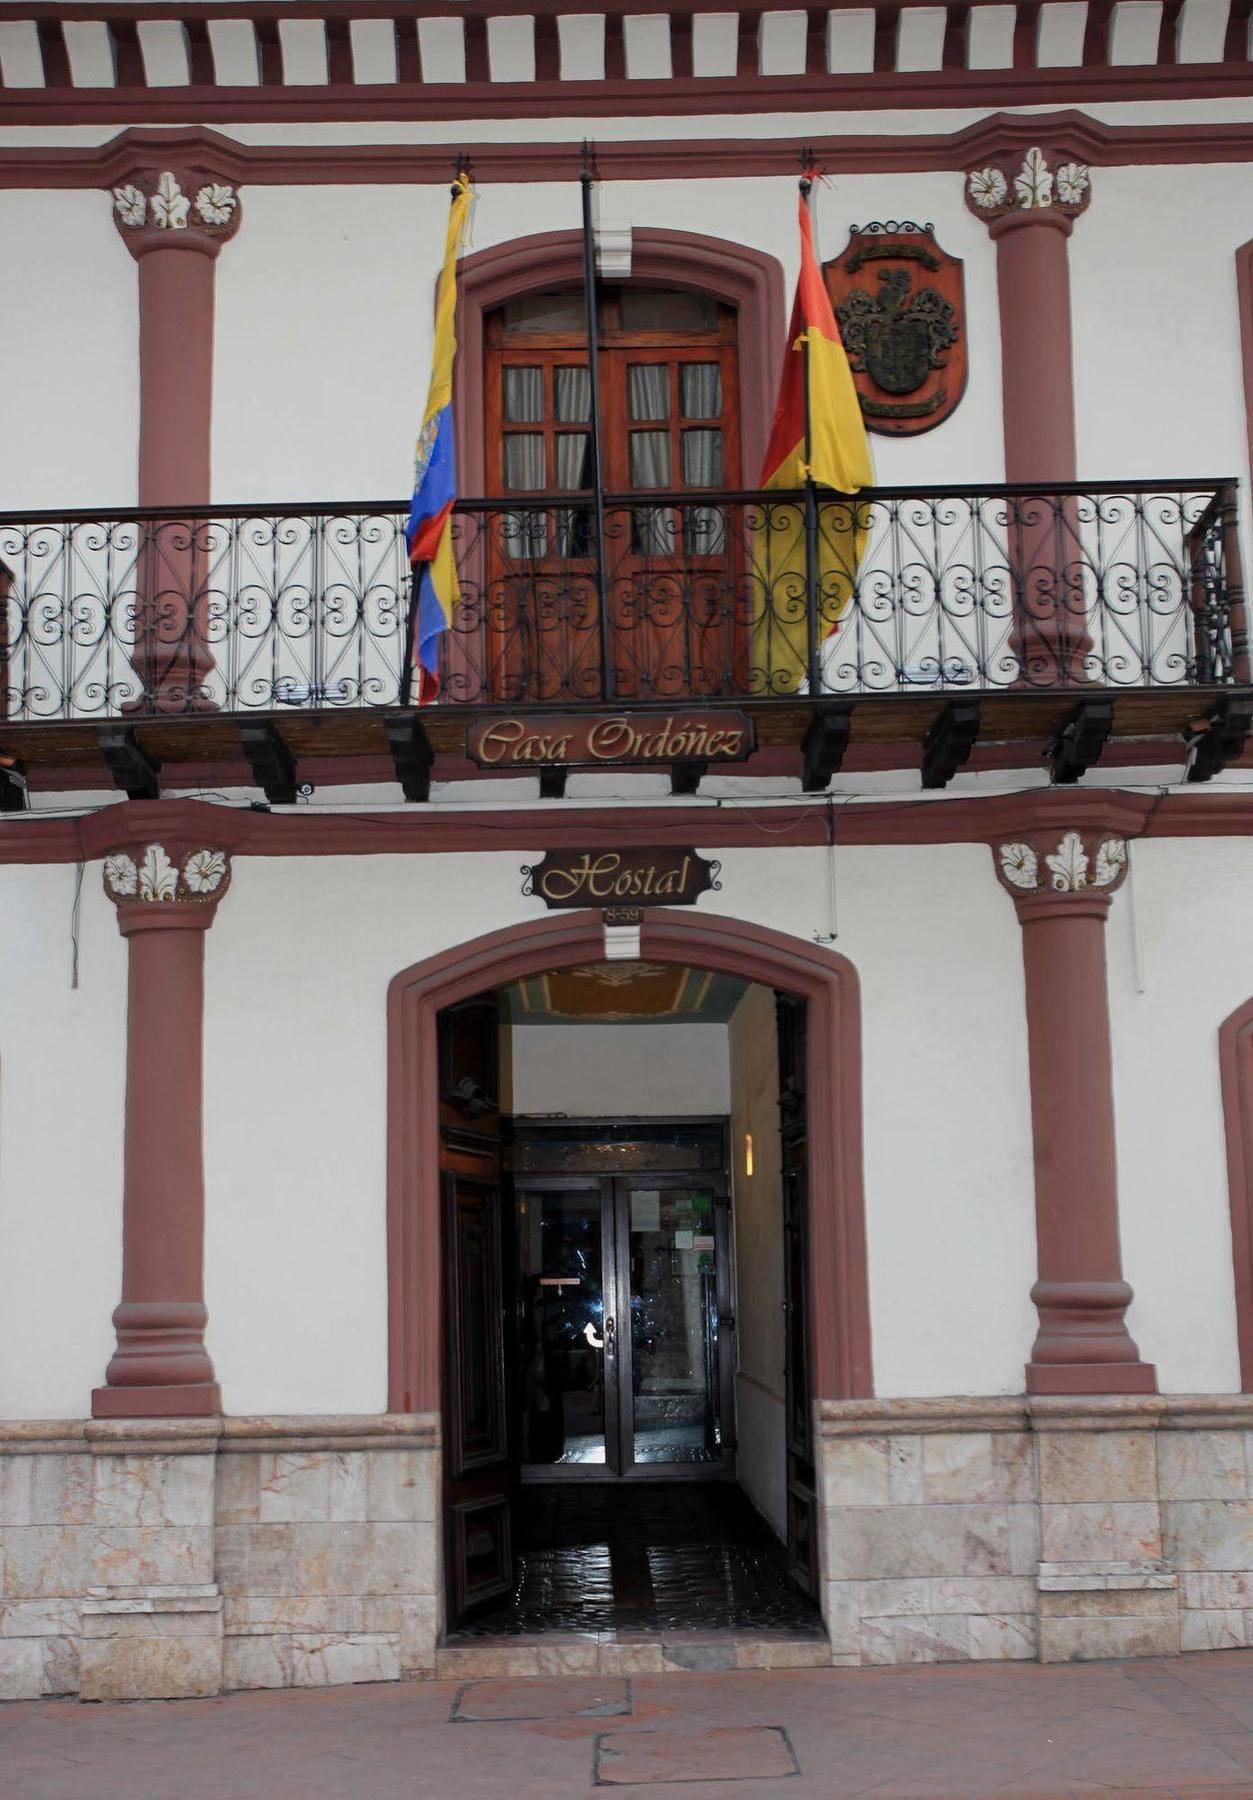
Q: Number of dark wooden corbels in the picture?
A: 10